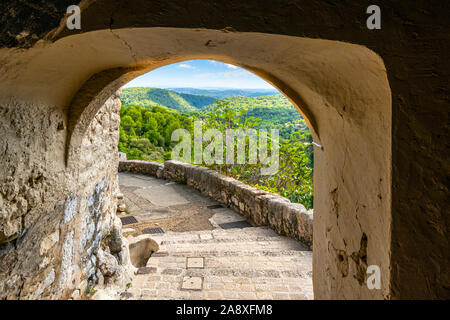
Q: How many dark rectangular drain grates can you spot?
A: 4